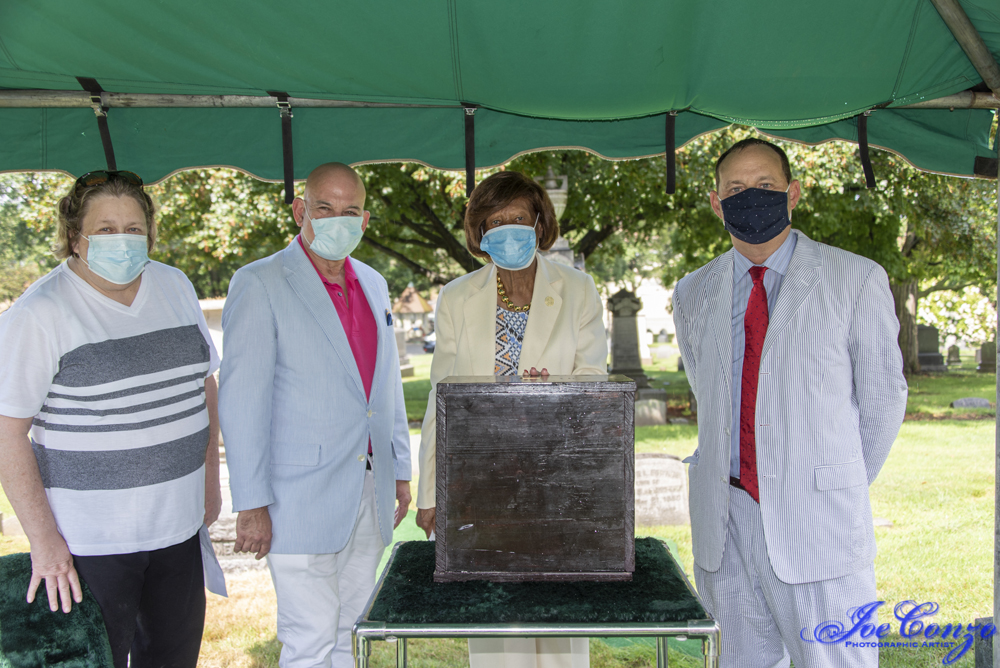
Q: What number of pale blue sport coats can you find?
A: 1